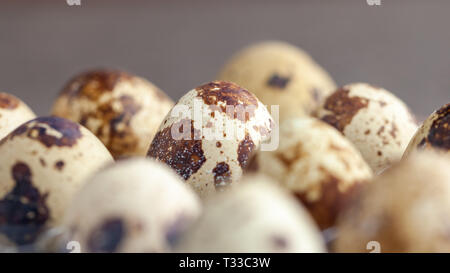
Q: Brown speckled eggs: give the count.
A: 11